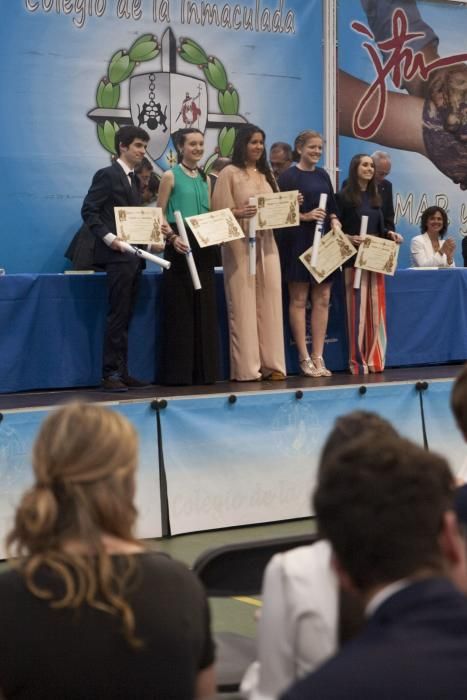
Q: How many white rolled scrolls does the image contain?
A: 5